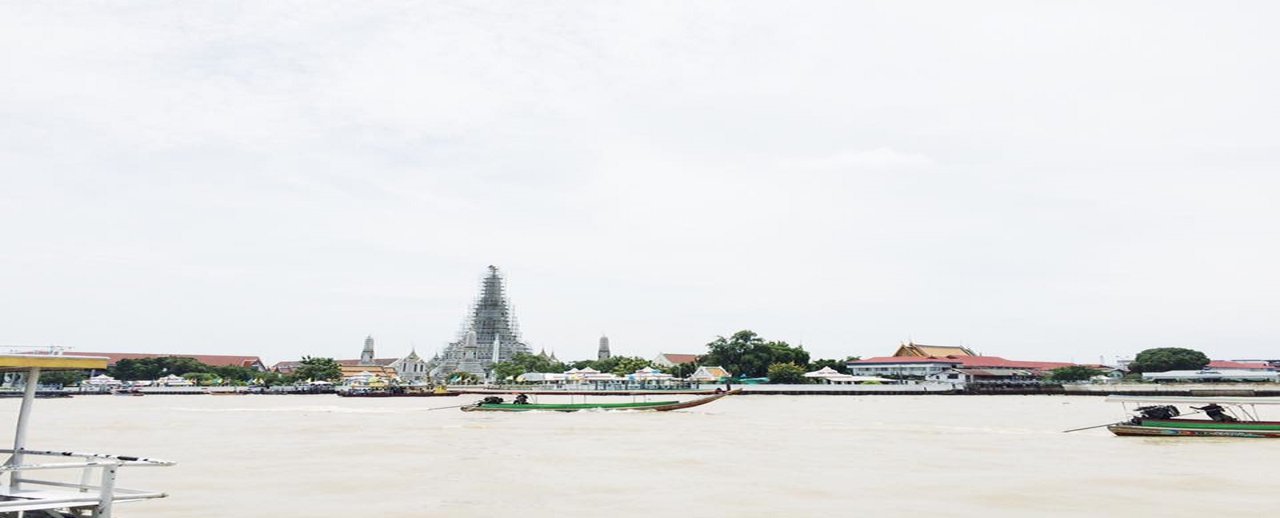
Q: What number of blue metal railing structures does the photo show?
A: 0